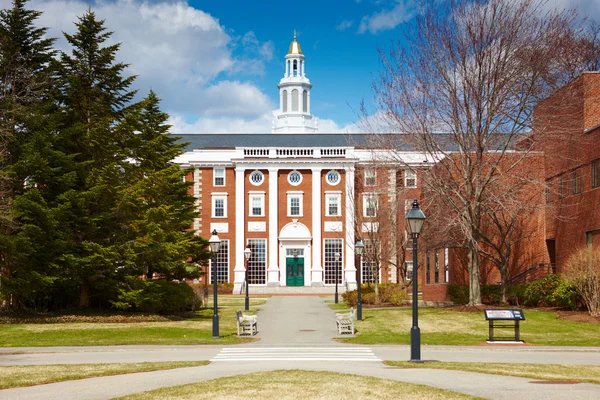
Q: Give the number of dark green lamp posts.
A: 5